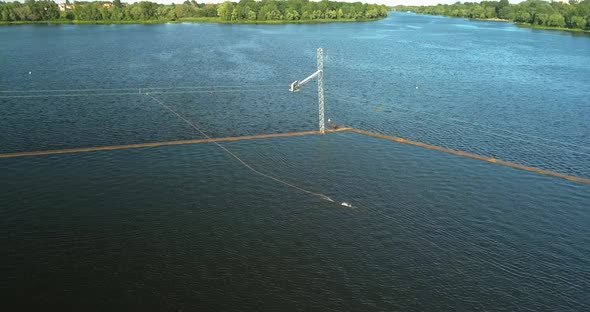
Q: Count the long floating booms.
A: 2